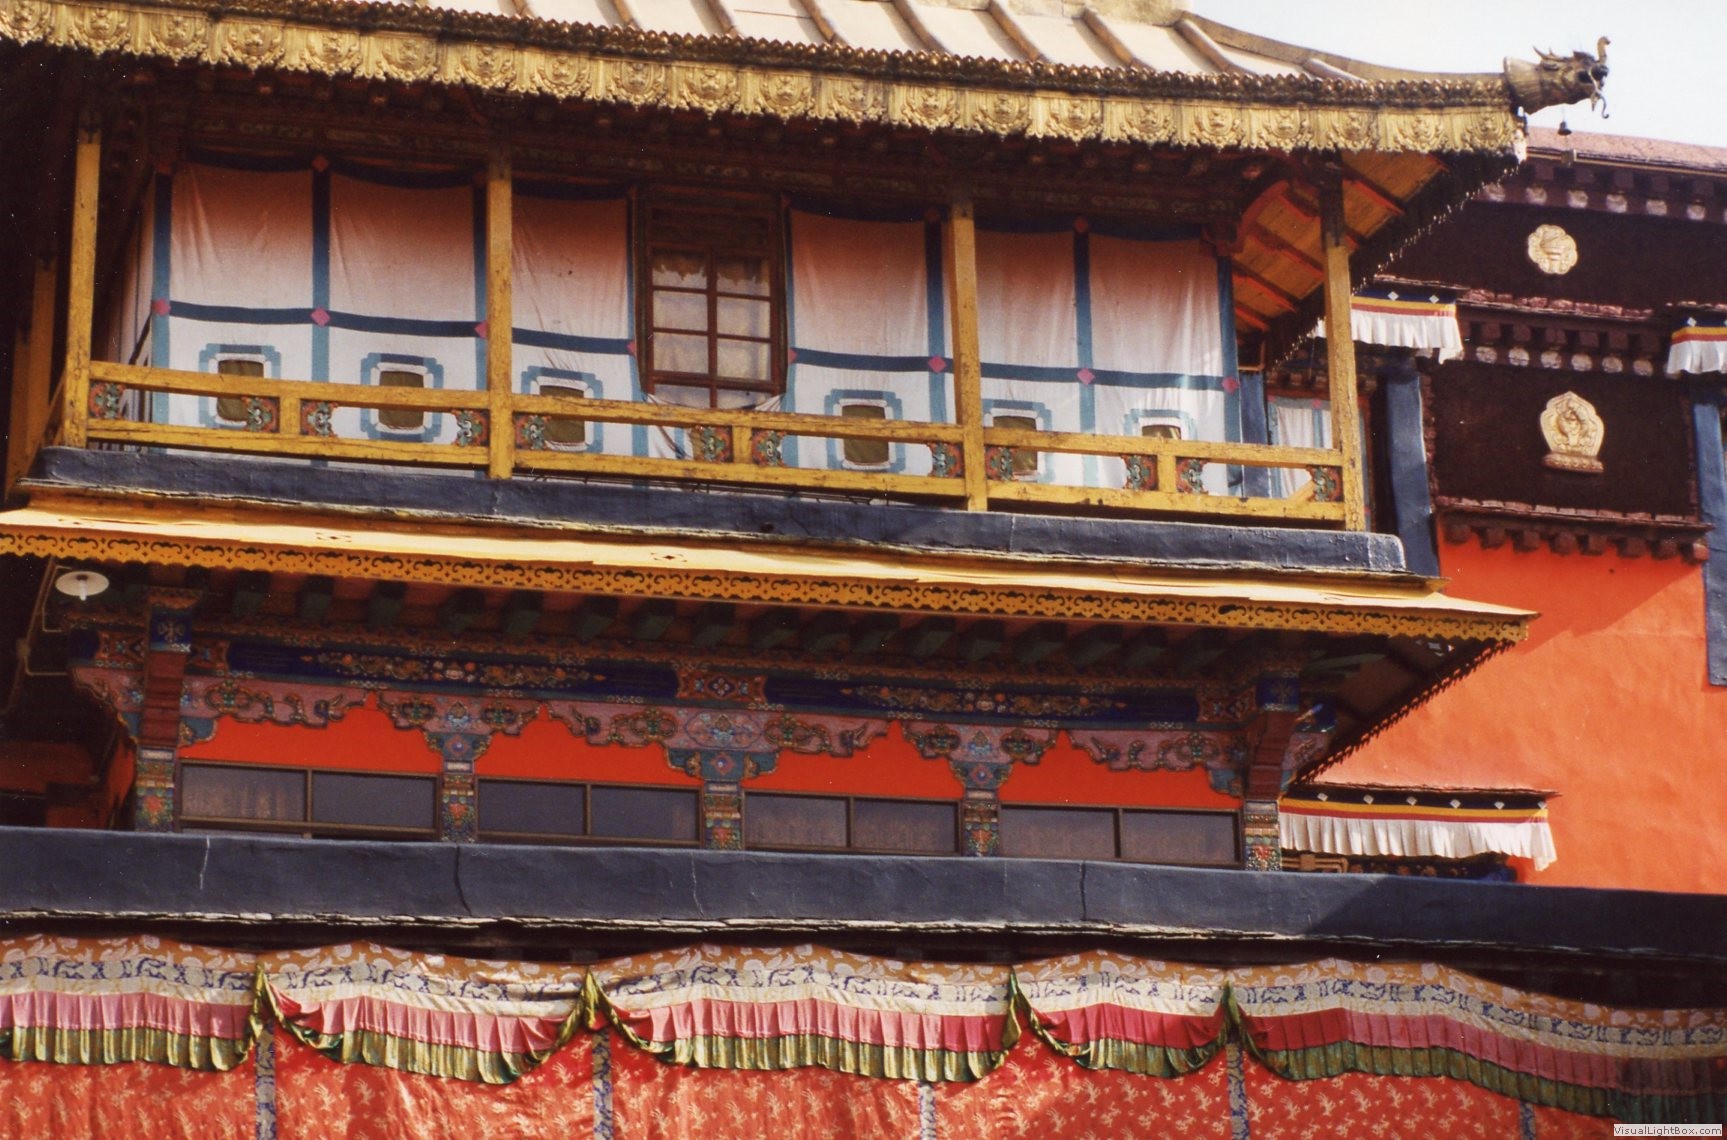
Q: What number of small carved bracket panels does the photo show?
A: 12